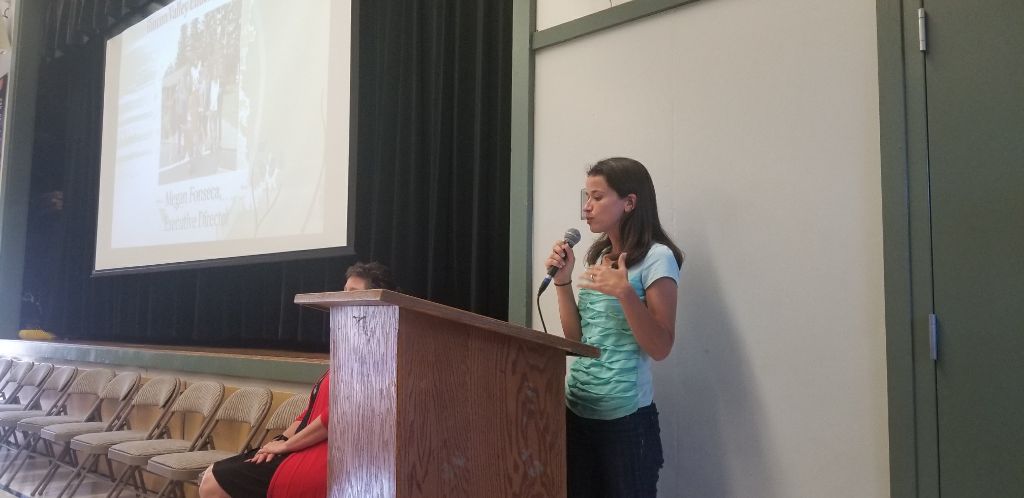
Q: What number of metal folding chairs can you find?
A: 10